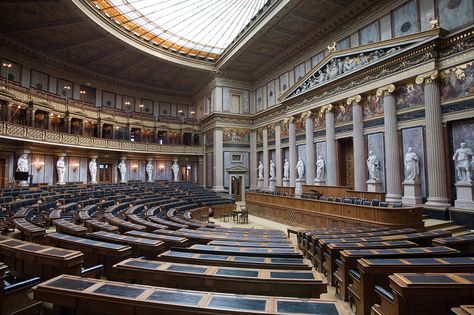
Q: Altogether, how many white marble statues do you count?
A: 14